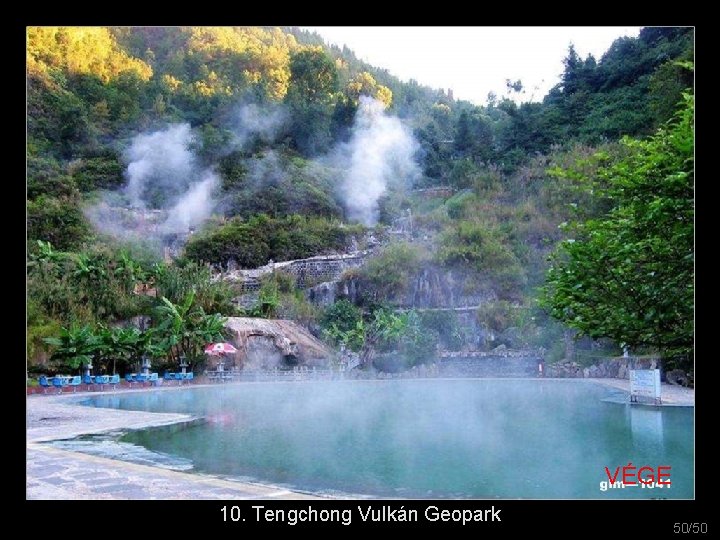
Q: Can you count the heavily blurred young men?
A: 0